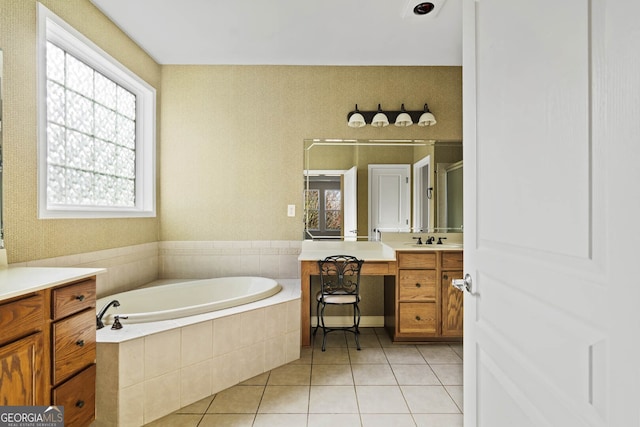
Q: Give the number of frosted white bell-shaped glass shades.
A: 4